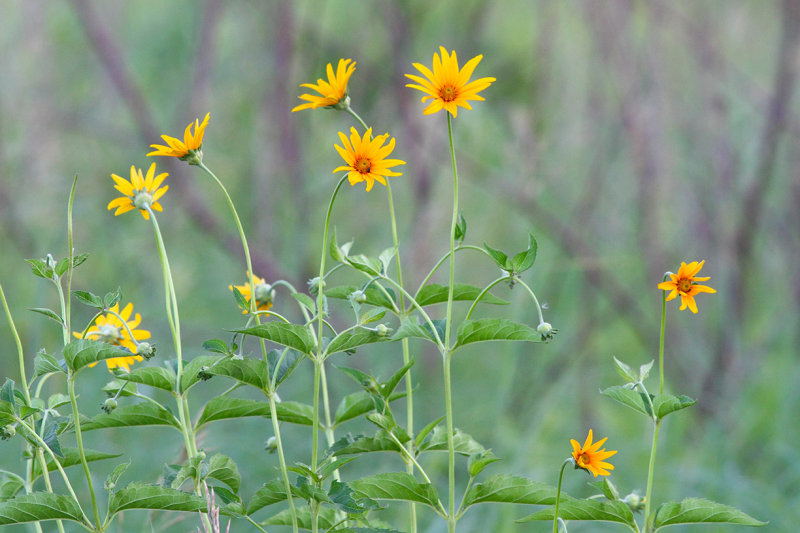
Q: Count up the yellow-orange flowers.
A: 9